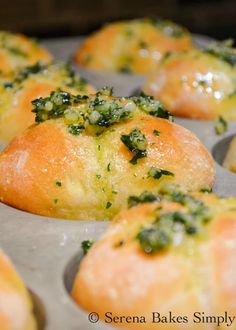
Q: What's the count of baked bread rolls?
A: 8